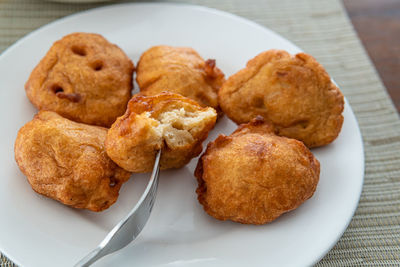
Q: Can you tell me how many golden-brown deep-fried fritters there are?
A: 6